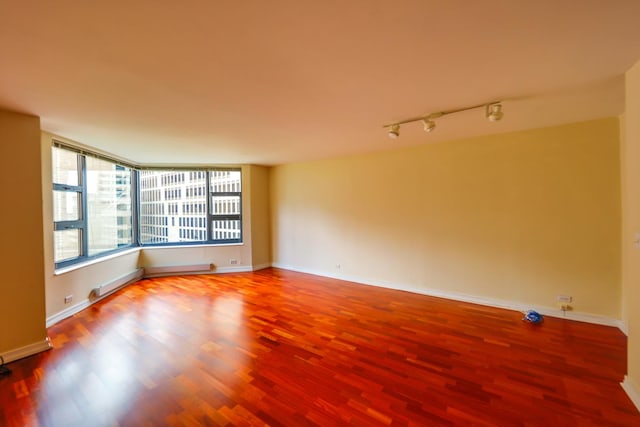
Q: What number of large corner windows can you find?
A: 2